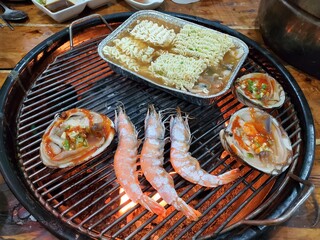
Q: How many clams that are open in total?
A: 3